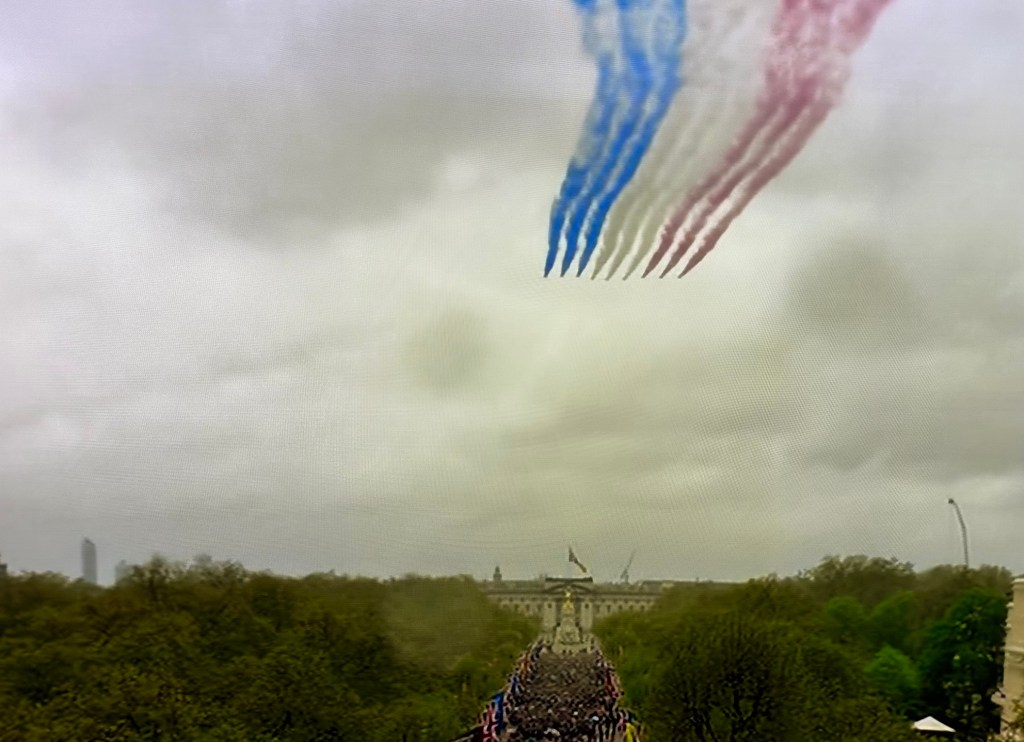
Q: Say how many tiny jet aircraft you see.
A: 9